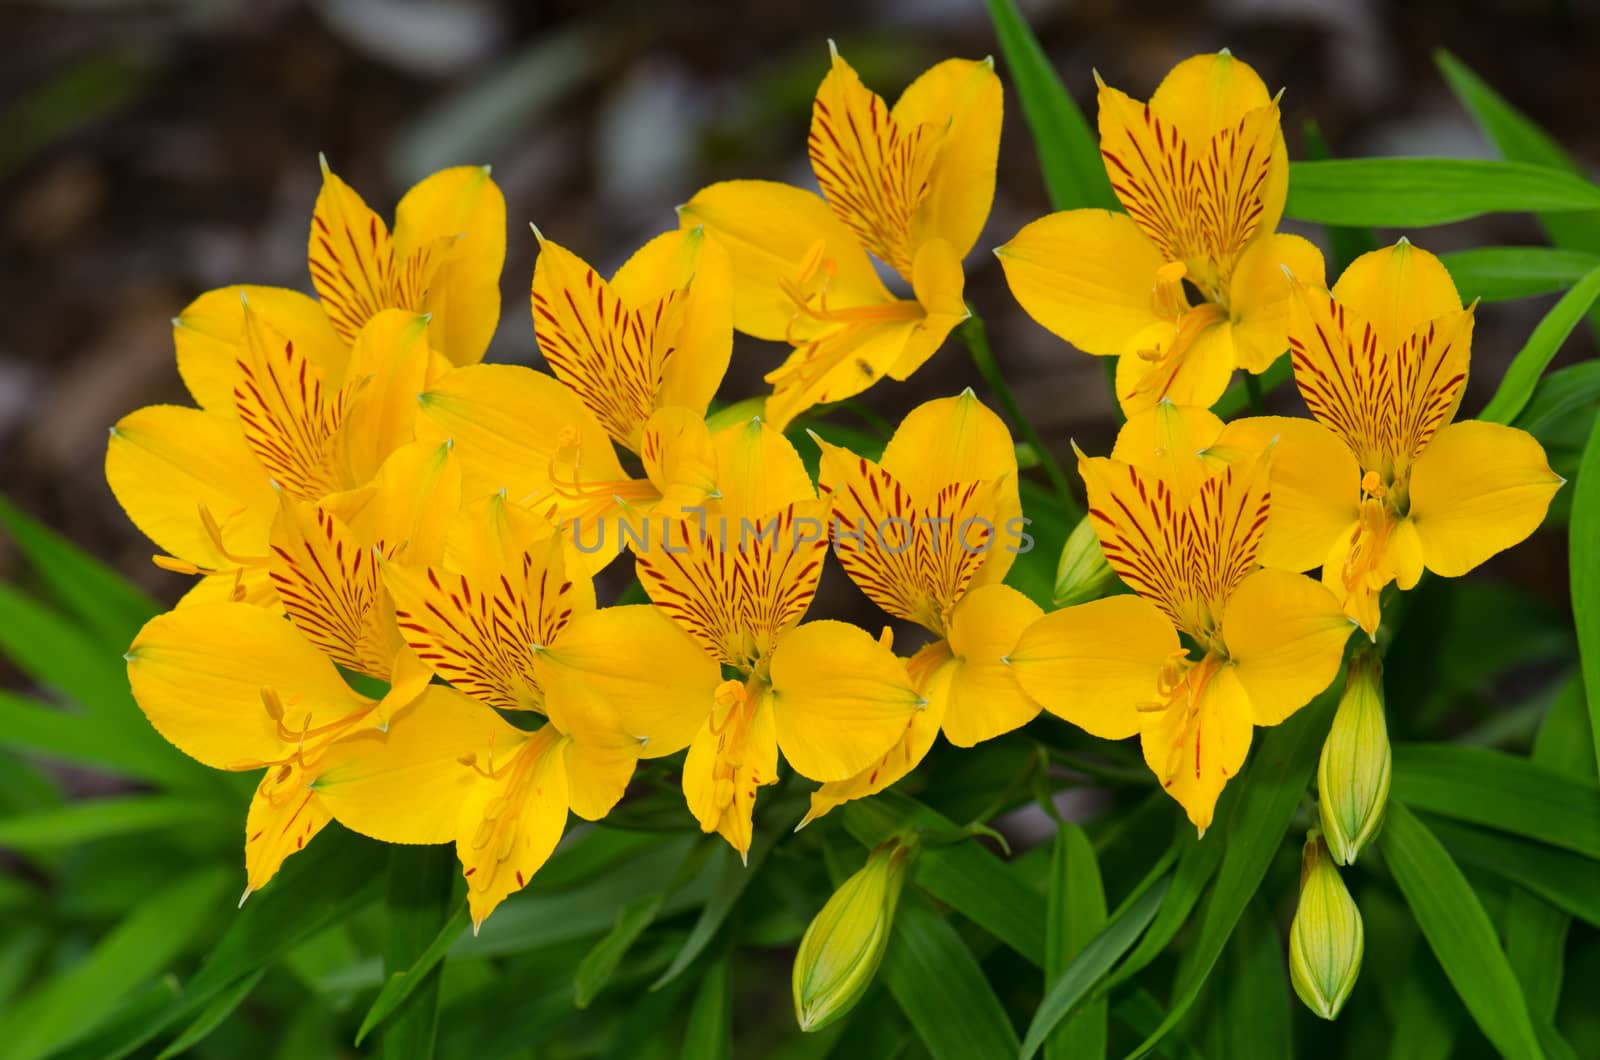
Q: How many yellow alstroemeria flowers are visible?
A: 11